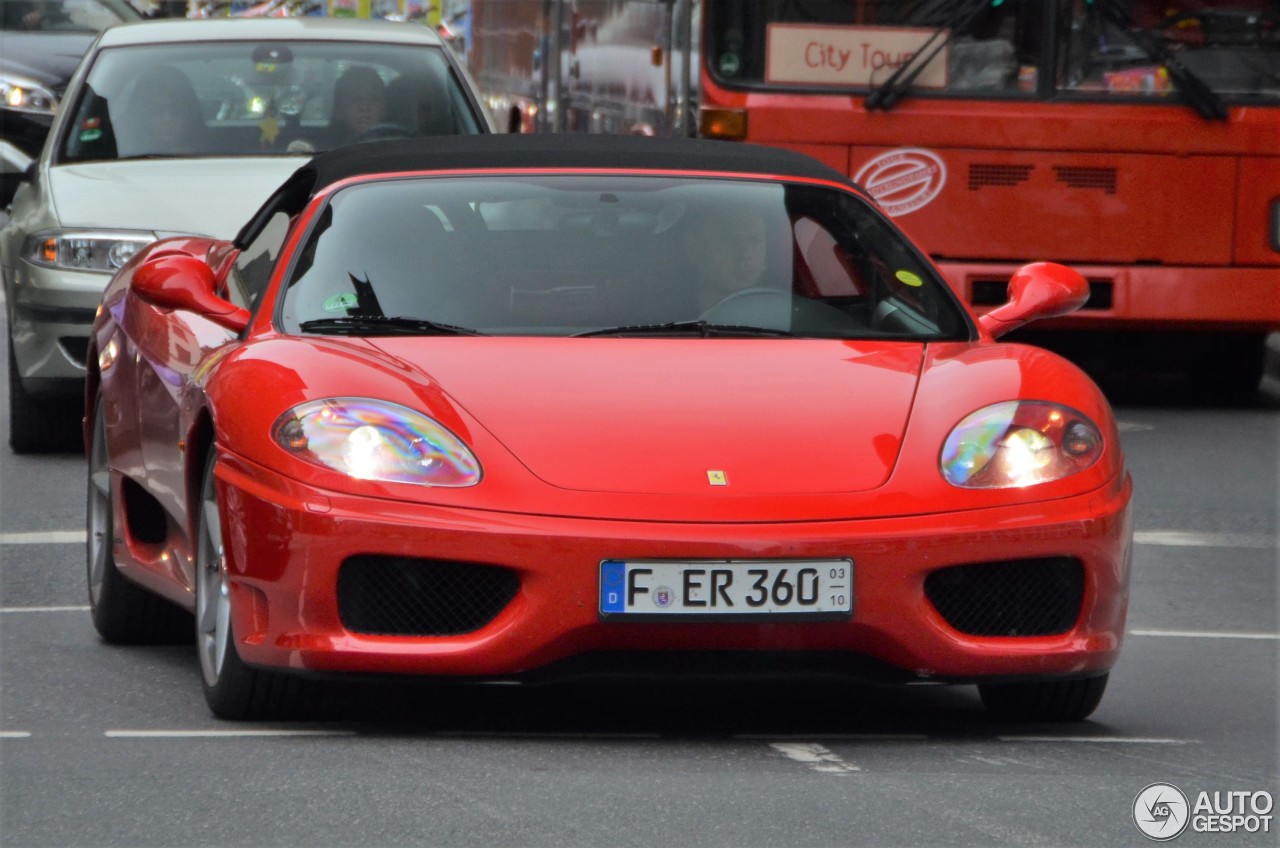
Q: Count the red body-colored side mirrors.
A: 2